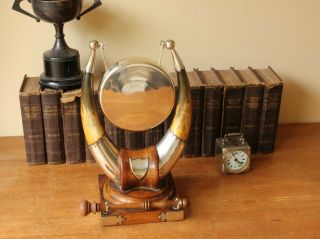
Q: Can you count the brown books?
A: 13